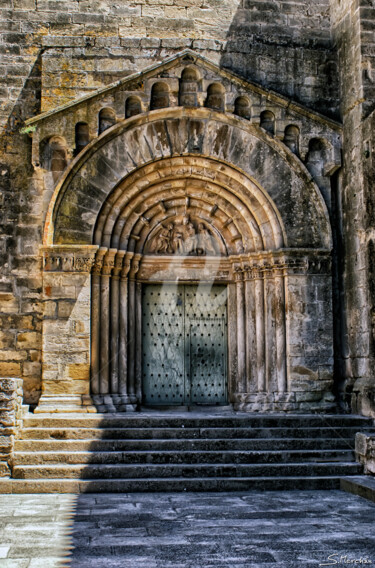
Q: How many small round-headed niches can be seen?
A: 11